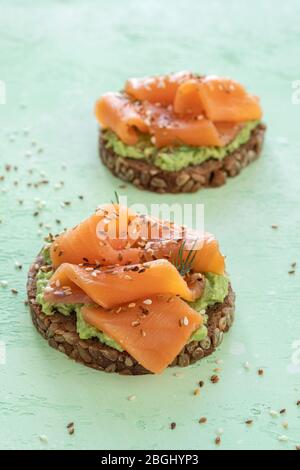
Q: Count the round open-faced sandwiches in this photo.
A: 2